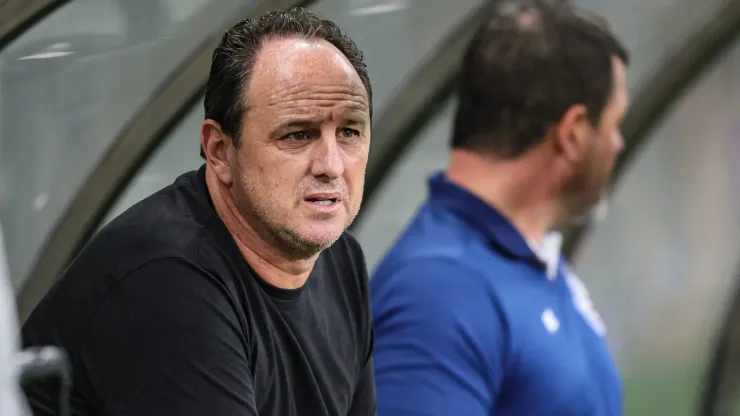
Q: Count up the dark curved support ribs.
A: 5